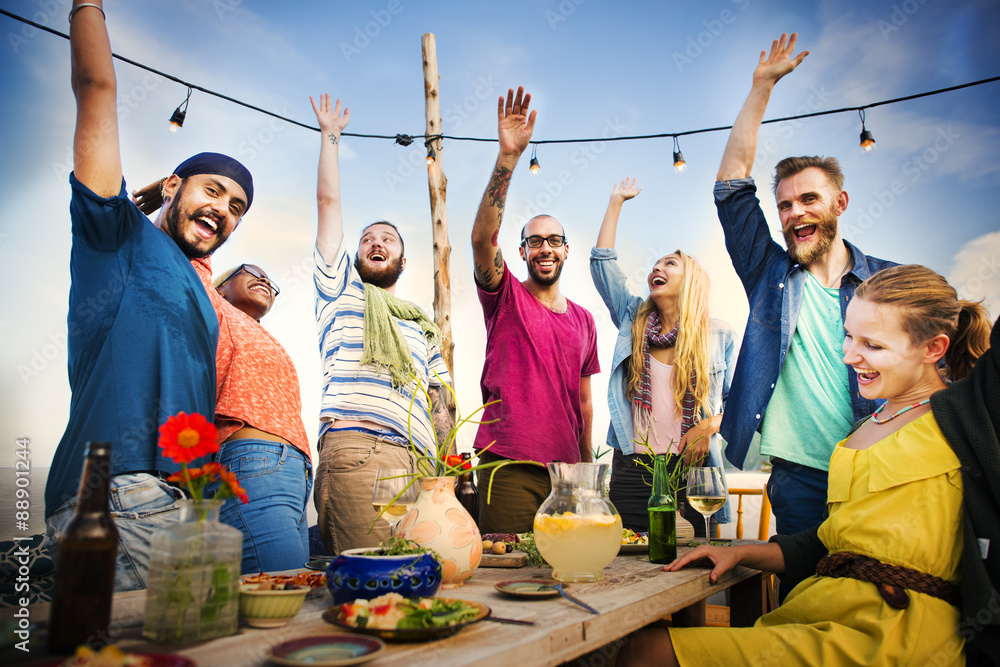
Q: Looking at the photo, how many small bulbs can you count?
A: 5